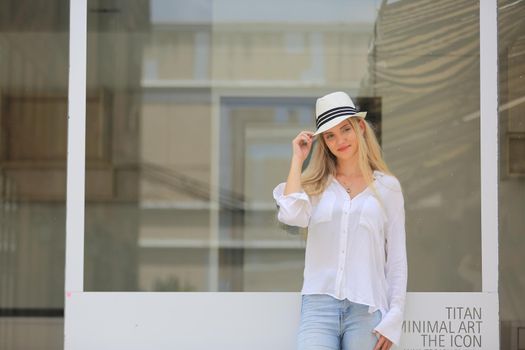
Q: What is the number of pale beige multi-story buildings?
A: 1